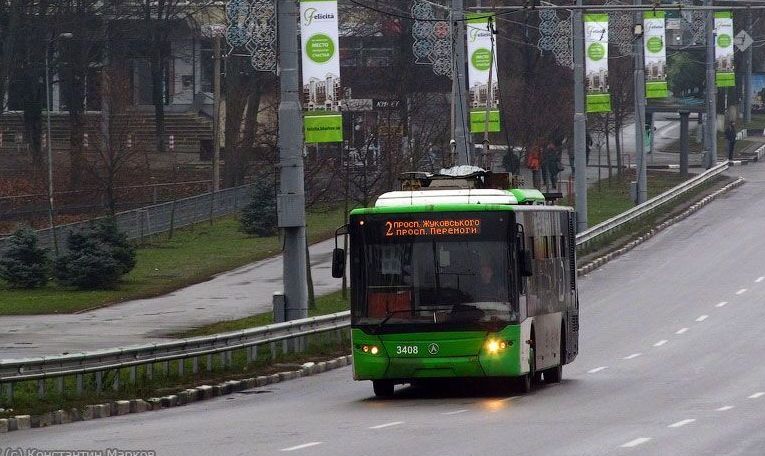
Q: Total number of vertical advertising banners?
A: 5